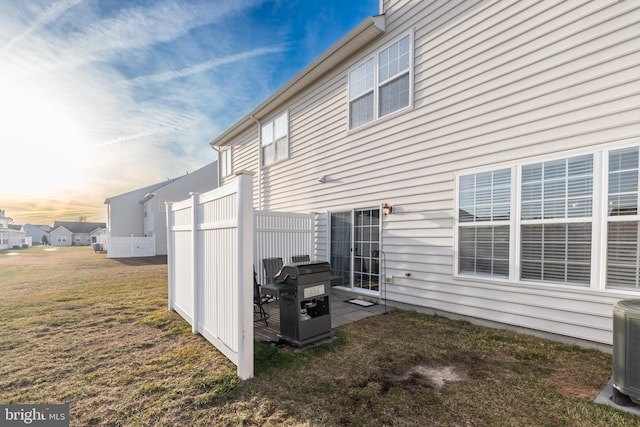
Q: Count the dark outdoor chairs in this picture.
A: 3